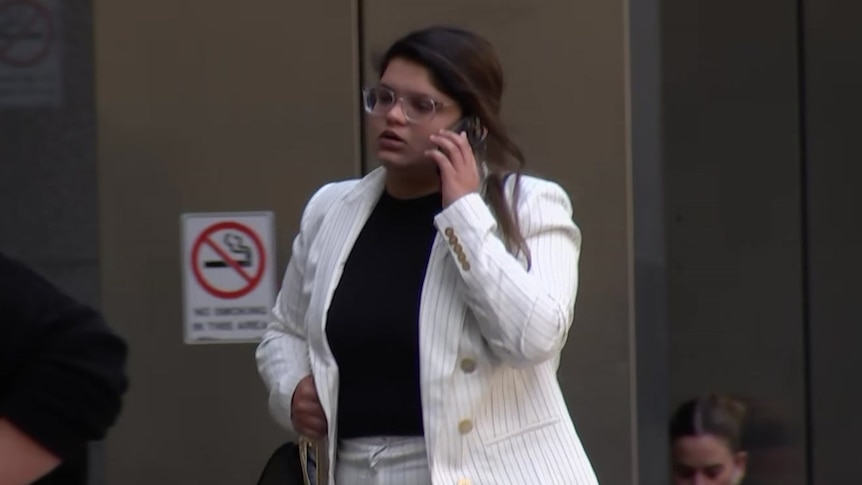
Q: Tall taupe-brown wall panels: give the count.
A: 2